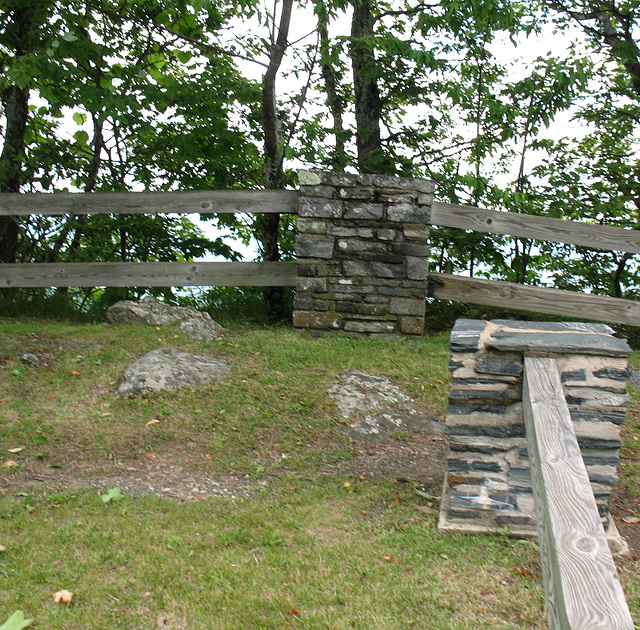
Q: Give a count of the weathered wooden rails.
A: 5